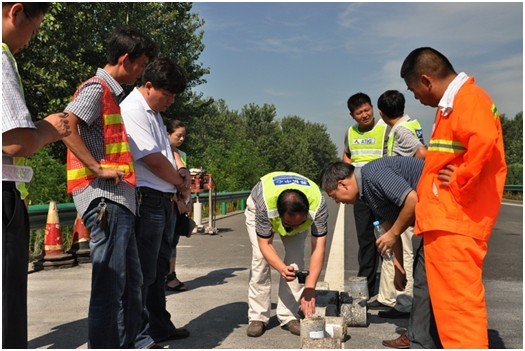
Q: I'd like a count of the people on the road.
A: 9